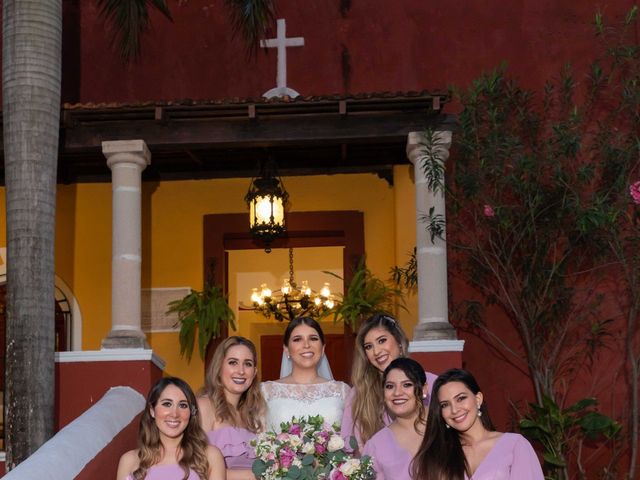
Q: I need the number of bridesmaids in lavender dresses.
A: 5